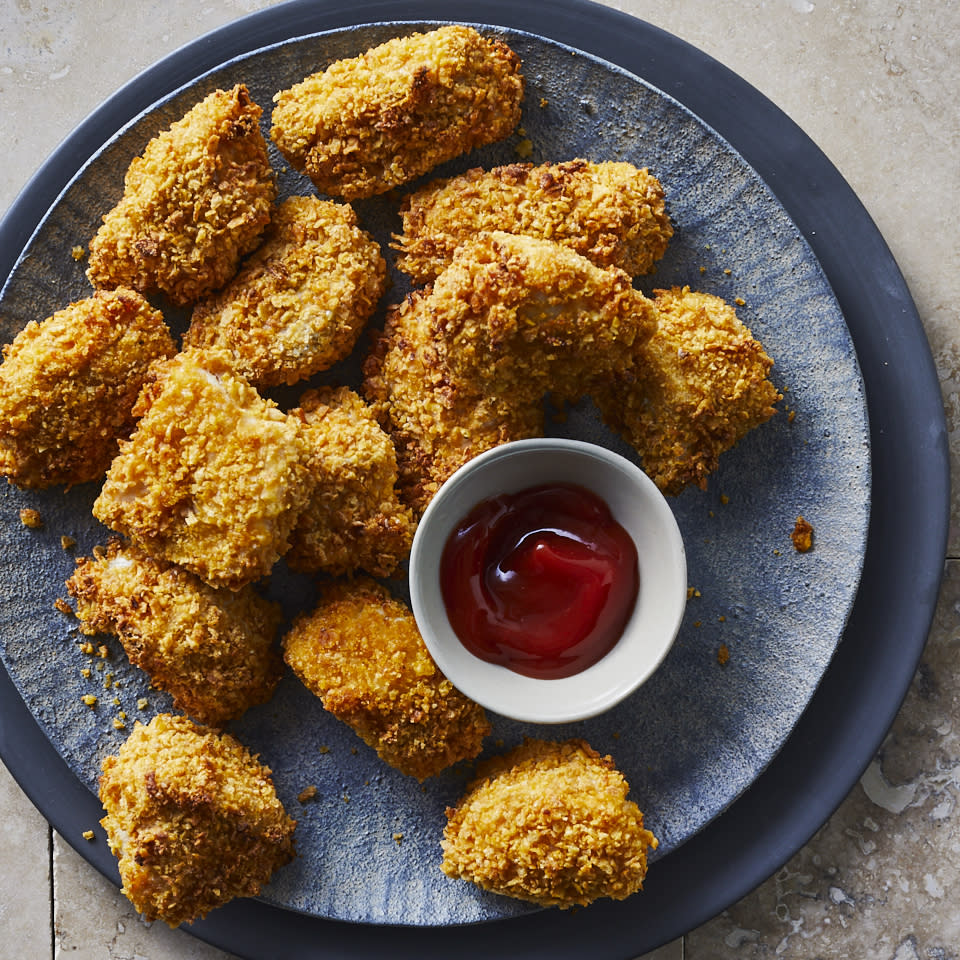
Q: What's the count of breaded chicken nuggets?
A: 14